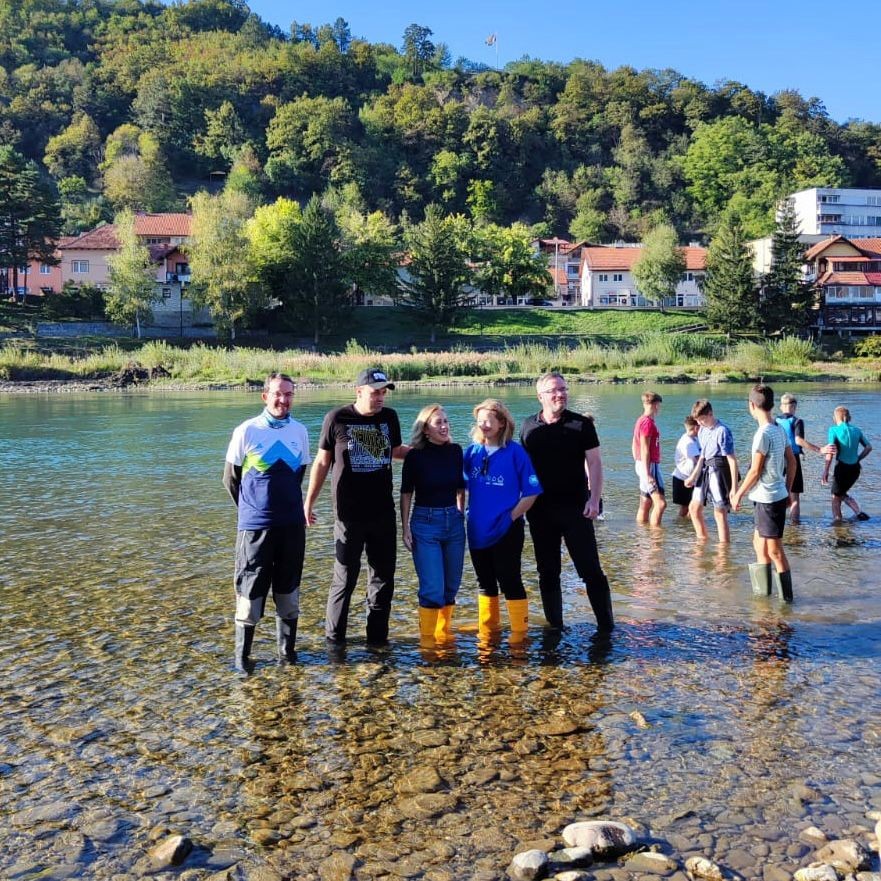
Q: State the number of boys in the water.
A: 6